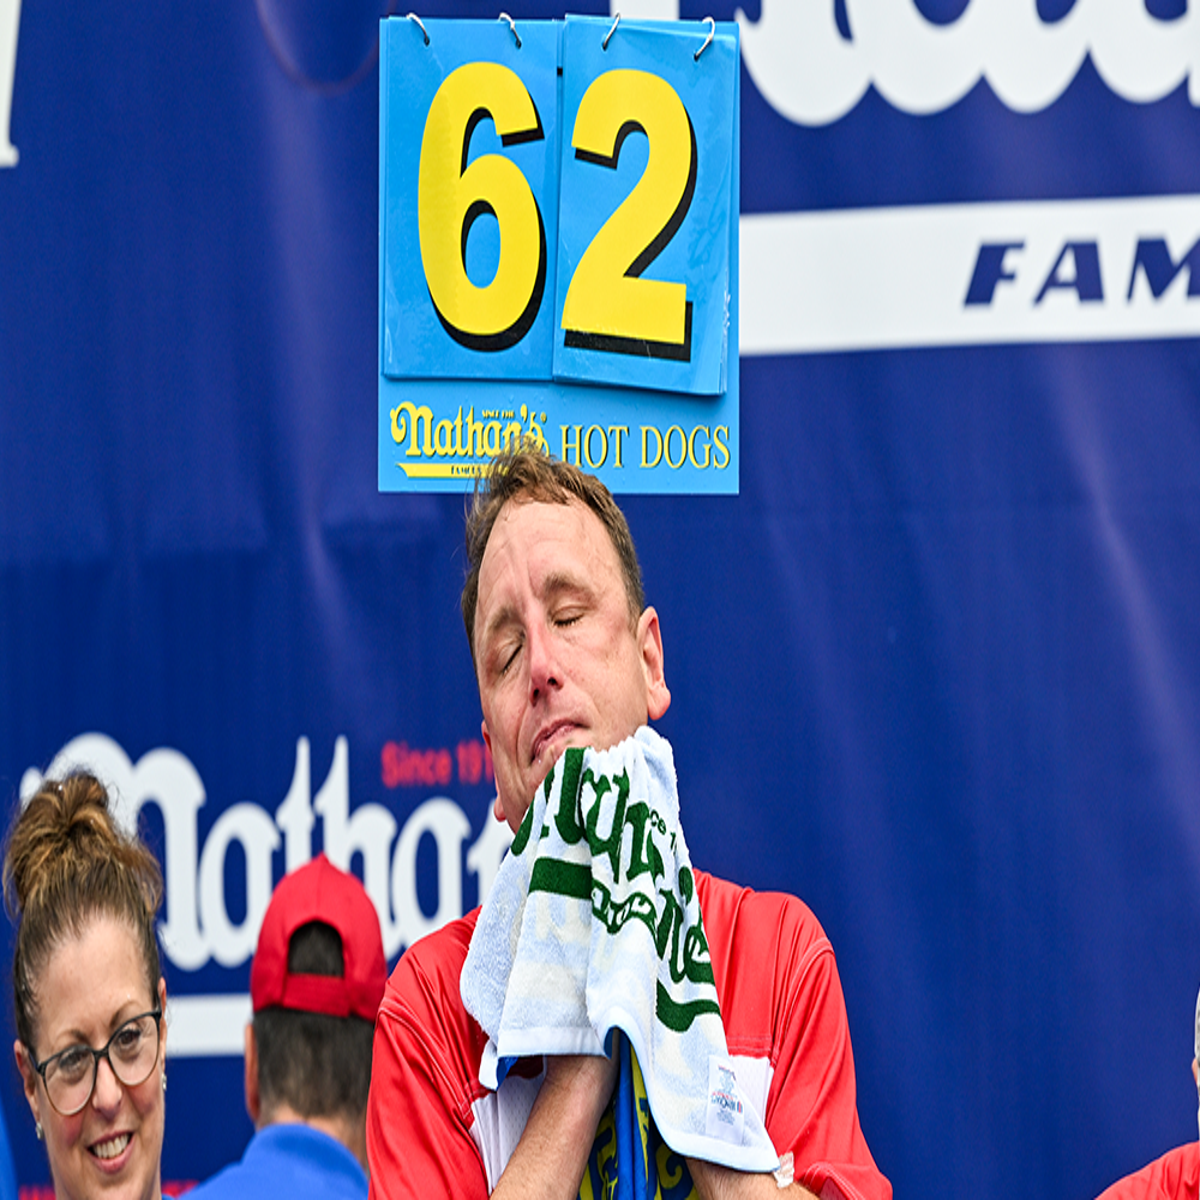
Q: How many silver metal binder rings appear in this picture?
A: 4